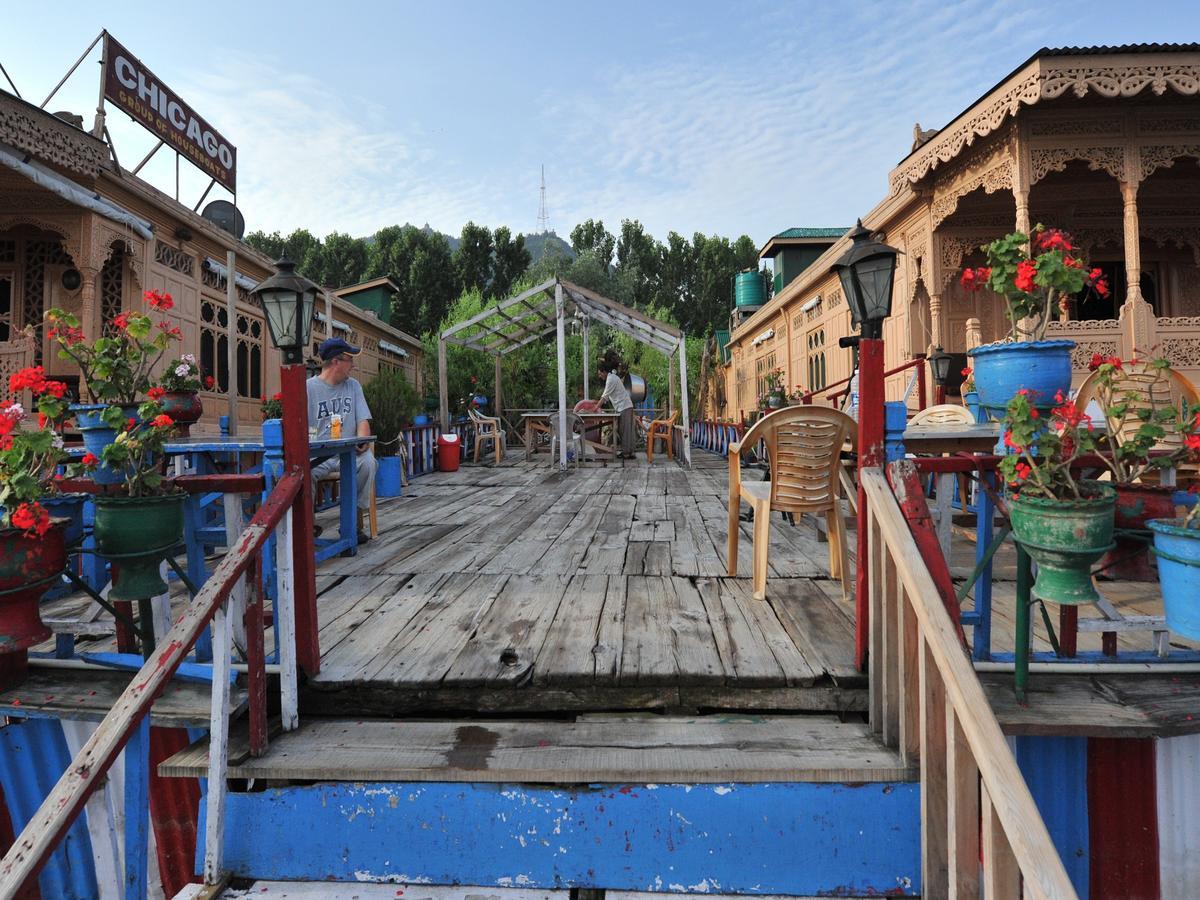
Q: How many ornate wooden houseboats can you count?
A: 2